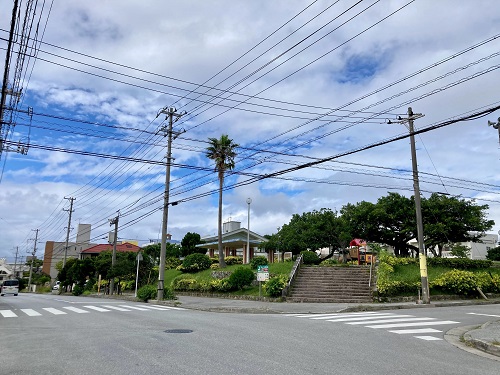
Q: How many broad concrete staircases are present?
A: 1